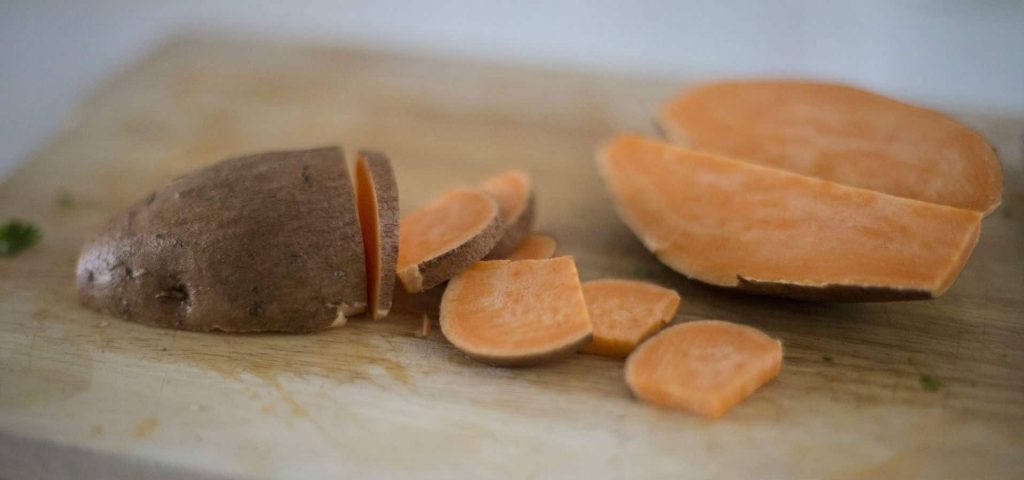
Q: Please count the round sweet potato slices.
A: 7